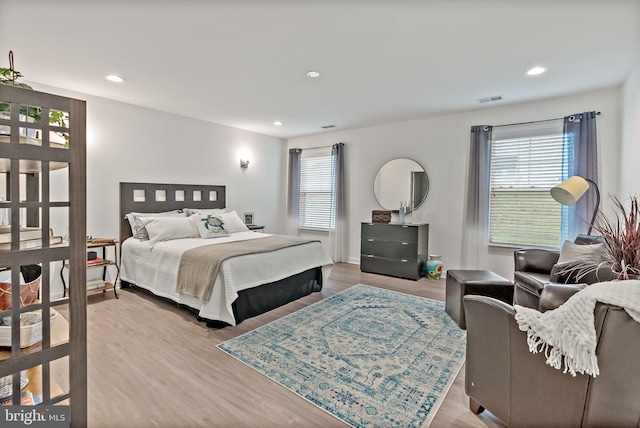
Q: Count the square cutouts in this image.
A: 5